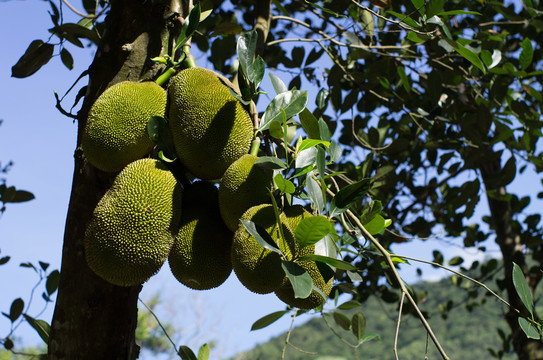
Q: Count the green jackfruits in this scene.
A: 7